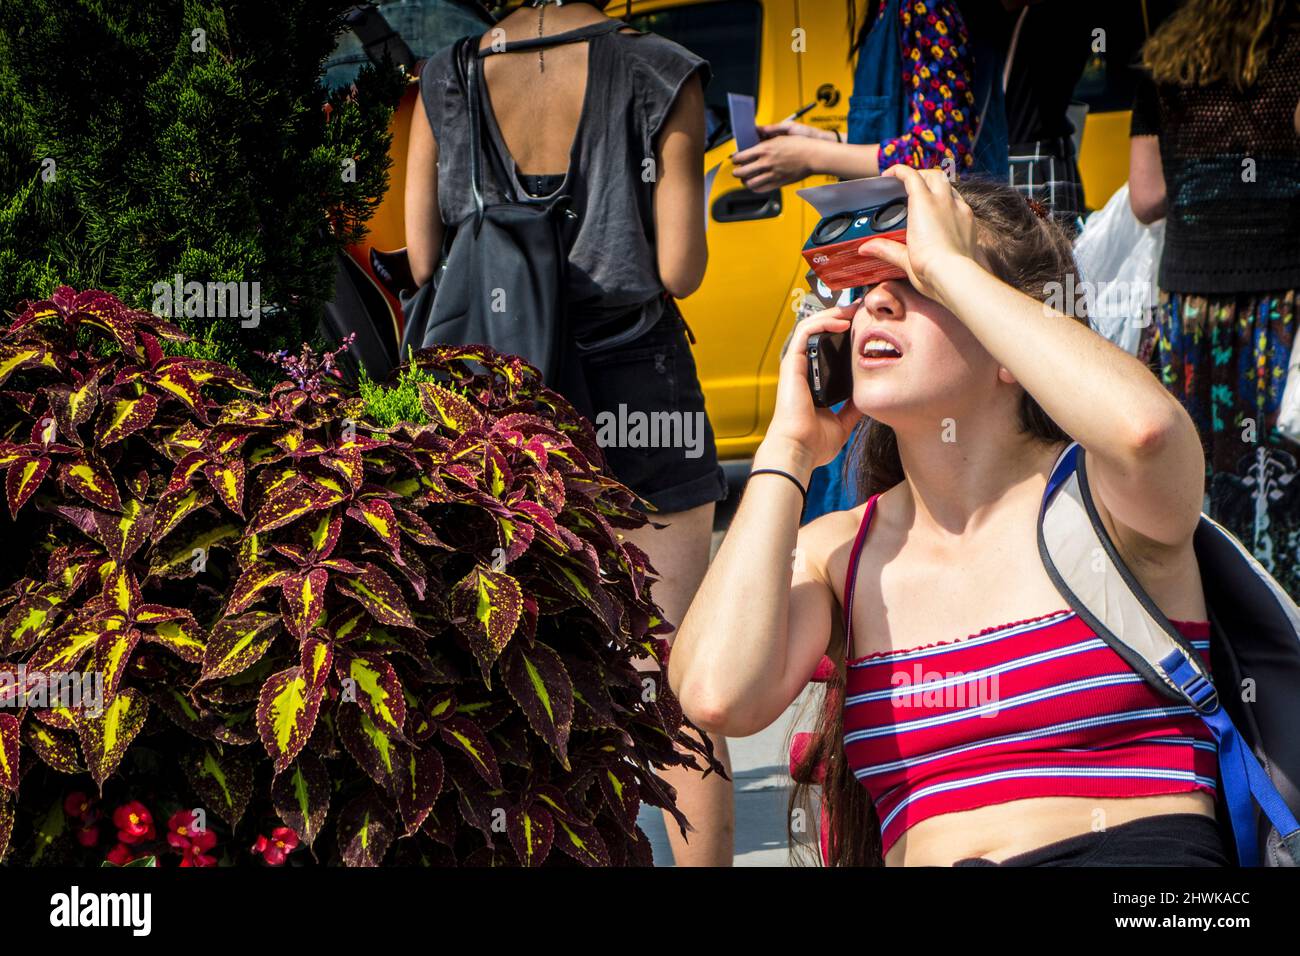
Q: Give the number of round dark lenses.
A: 2